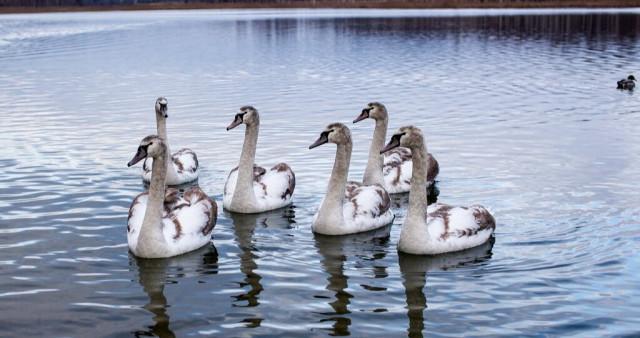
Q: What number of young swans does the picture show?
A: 6